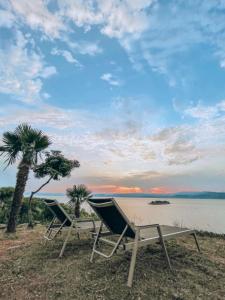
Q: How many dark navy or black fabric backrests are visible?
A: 2